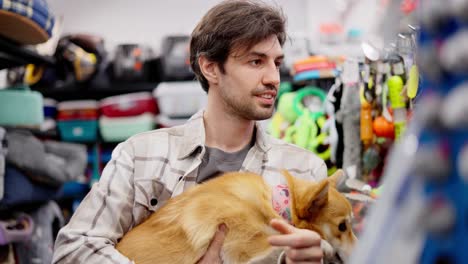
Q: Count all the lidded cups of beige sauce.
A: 0